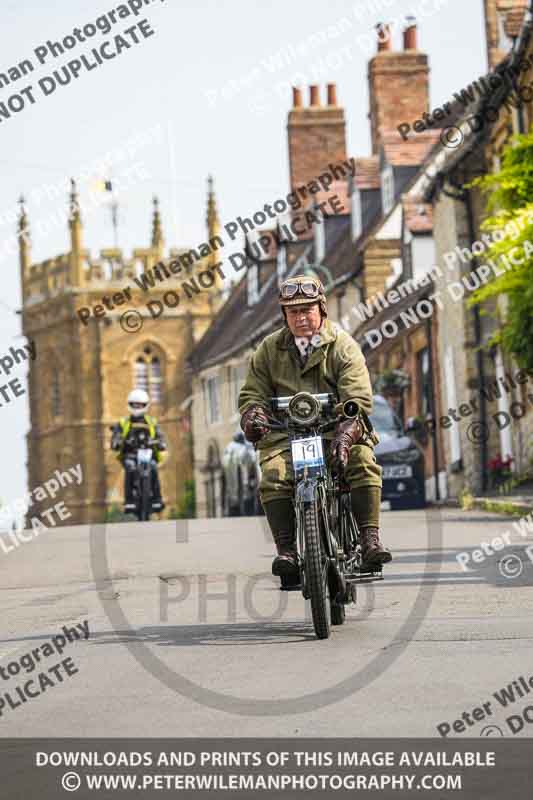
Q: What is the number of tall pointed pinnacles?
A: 4